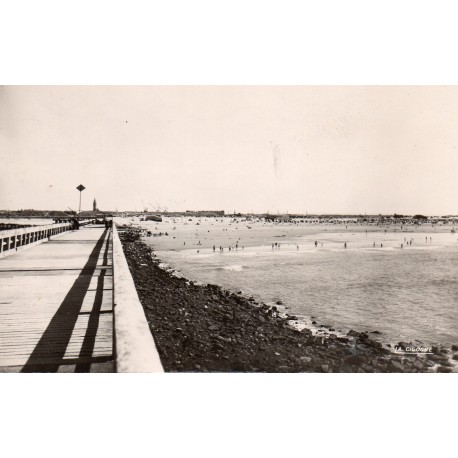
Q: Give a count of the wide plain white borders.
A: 2